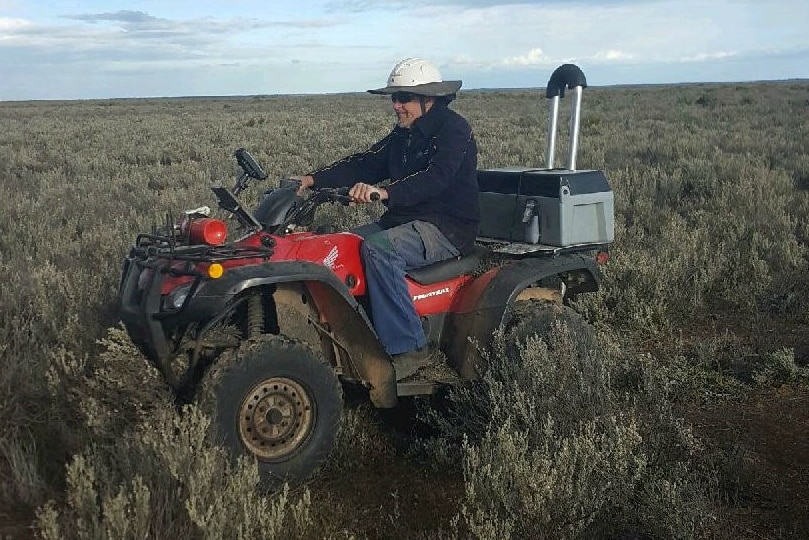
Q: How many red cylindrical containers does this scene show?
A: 1